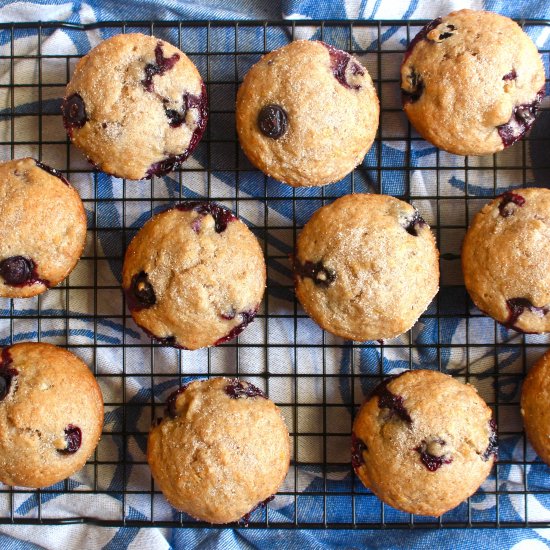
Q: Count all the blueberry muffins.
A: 11